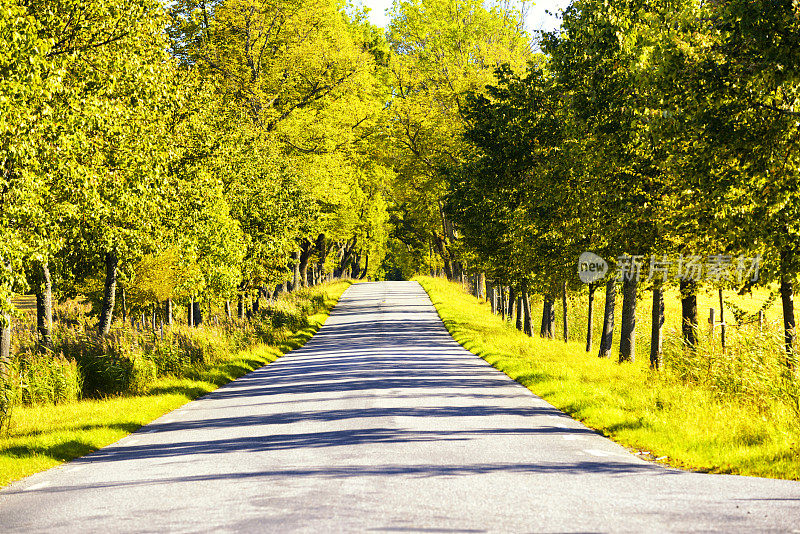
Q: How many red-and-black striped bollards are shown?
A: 0